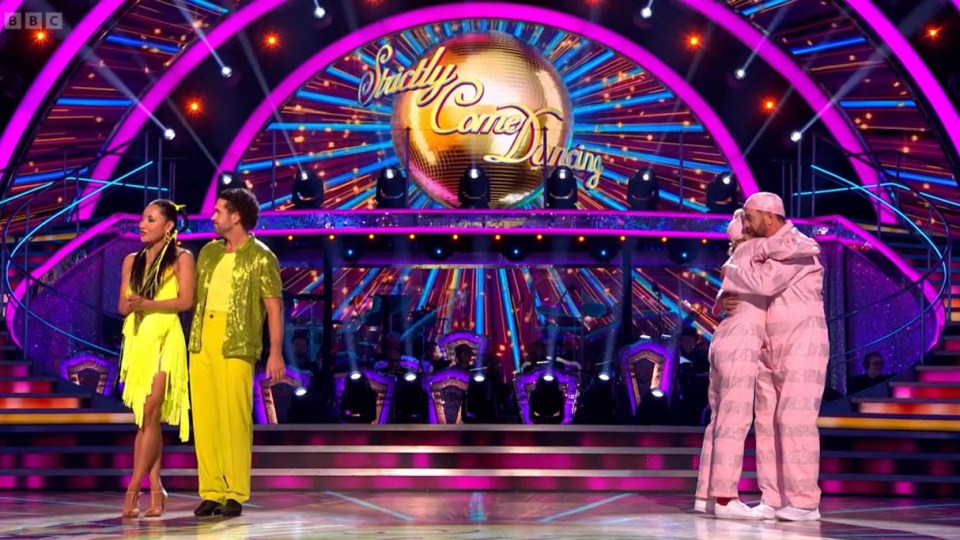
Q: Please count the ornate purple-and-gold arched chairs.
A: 7